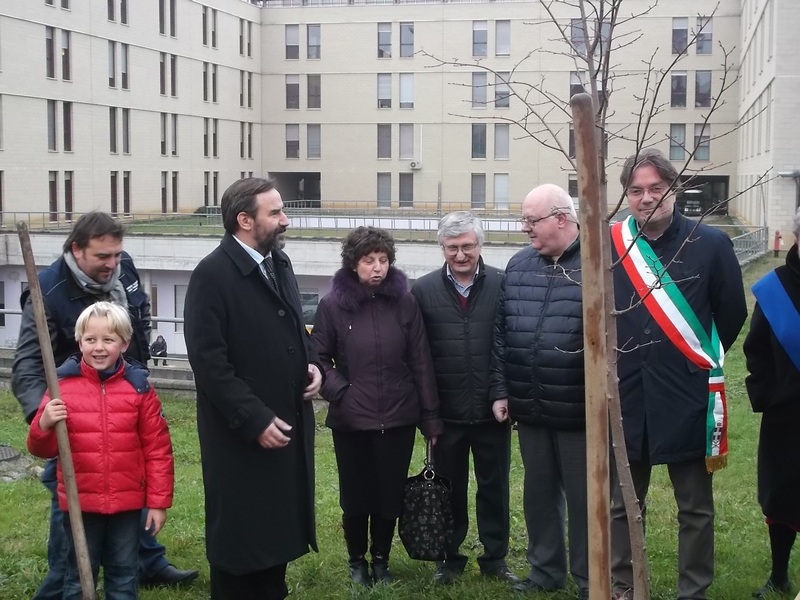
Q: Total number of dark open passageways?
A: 2